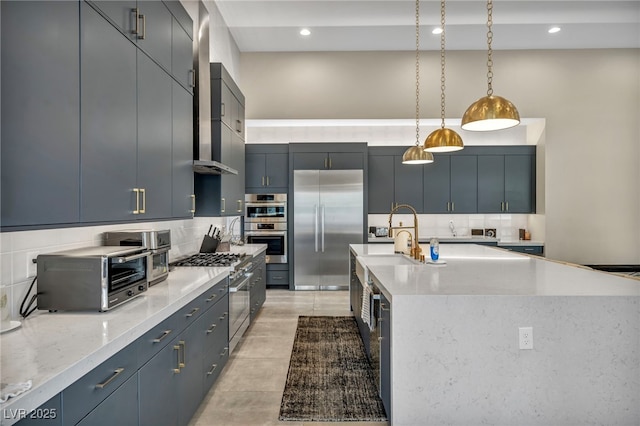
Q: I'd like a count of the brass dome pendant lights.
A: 3